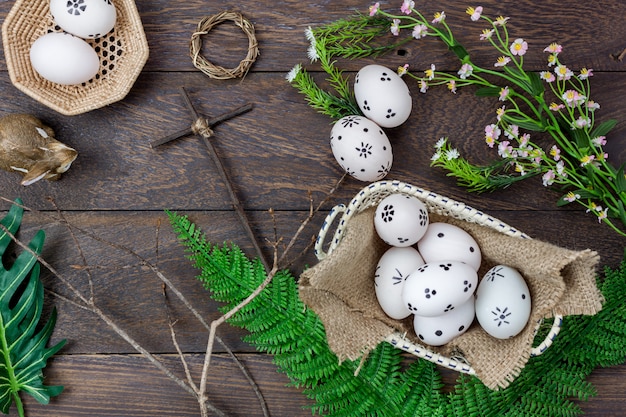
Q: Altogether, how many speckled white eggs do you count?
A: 9